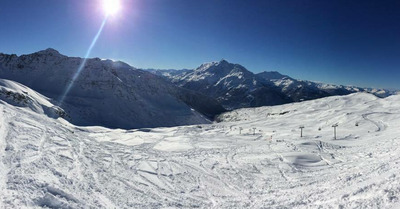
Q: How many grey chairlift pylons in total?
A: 4